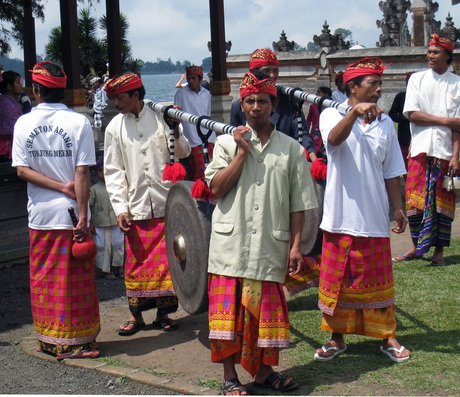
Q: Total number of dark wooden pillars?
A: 4